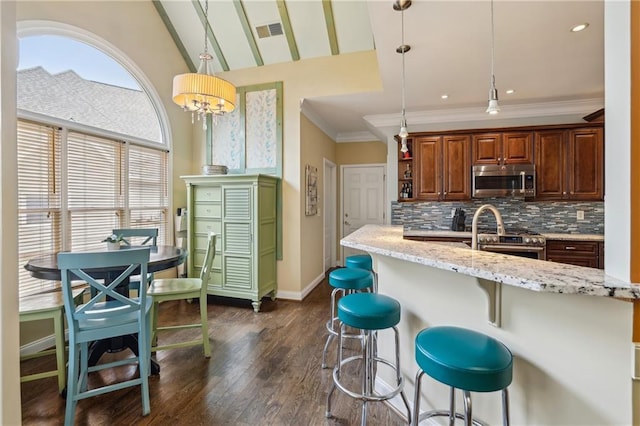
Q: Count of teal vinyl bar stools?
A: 4